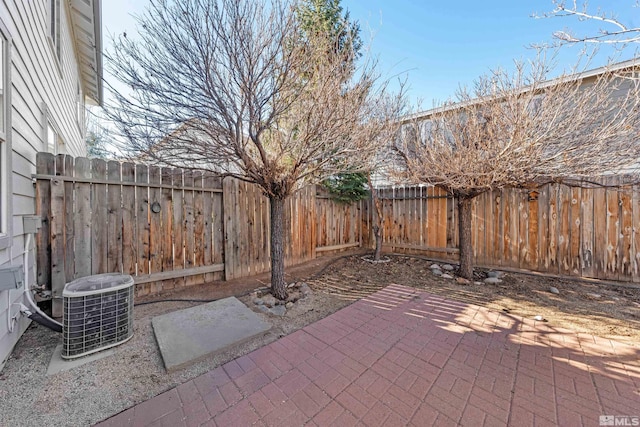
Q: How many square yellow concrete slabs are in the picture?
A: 0